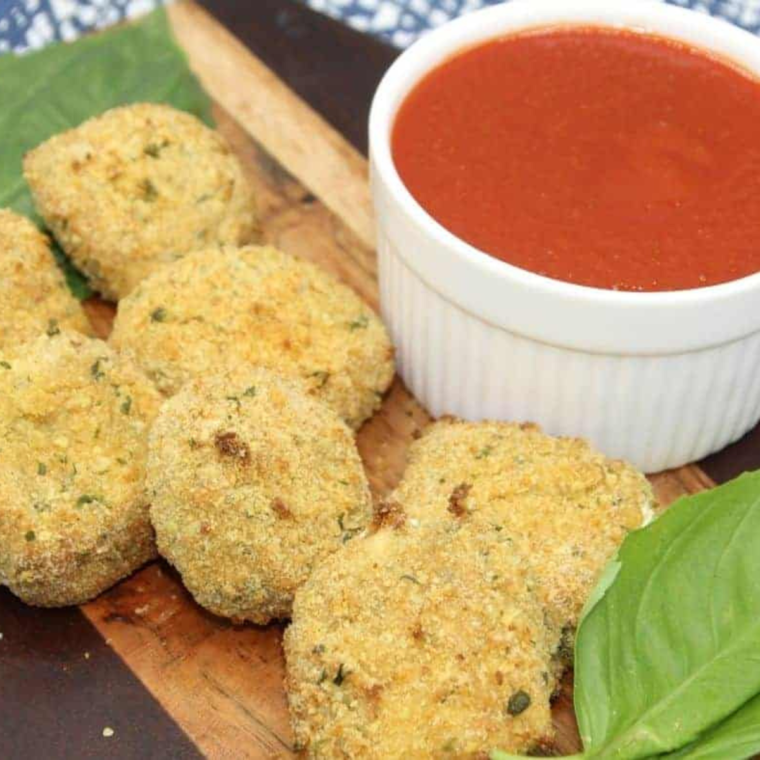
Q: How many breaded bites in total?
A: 7